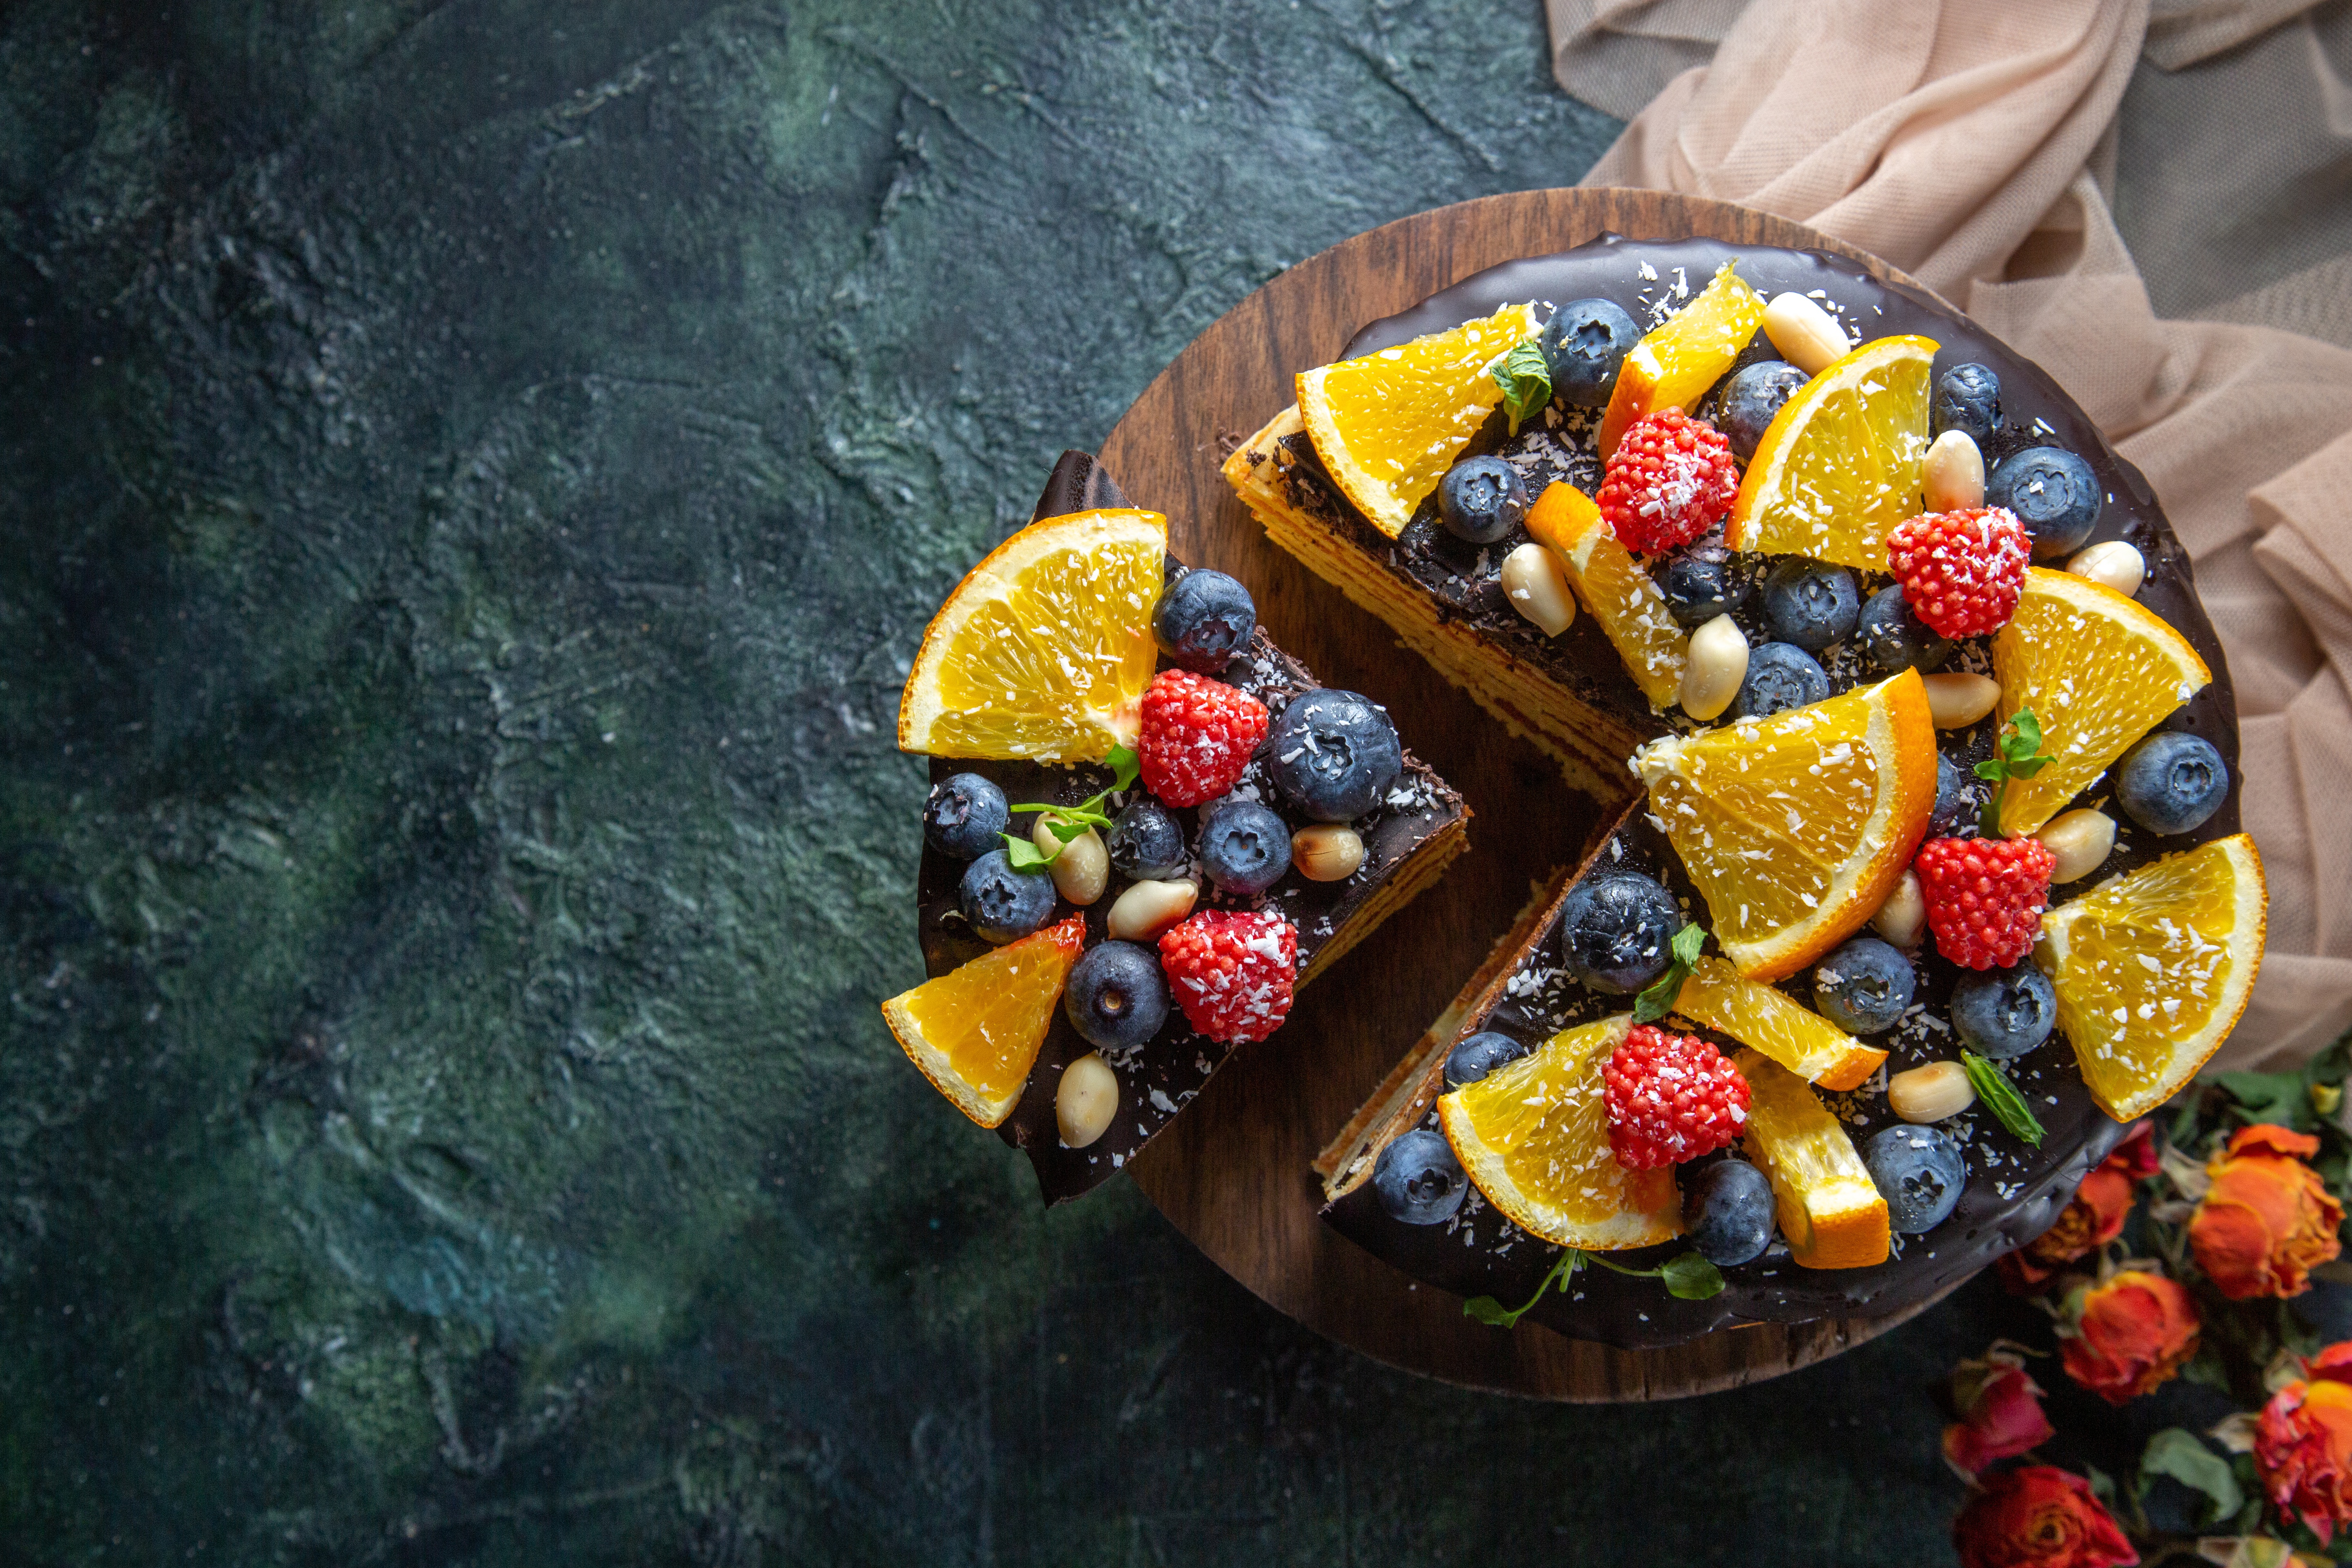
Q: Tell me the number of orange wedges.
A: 12